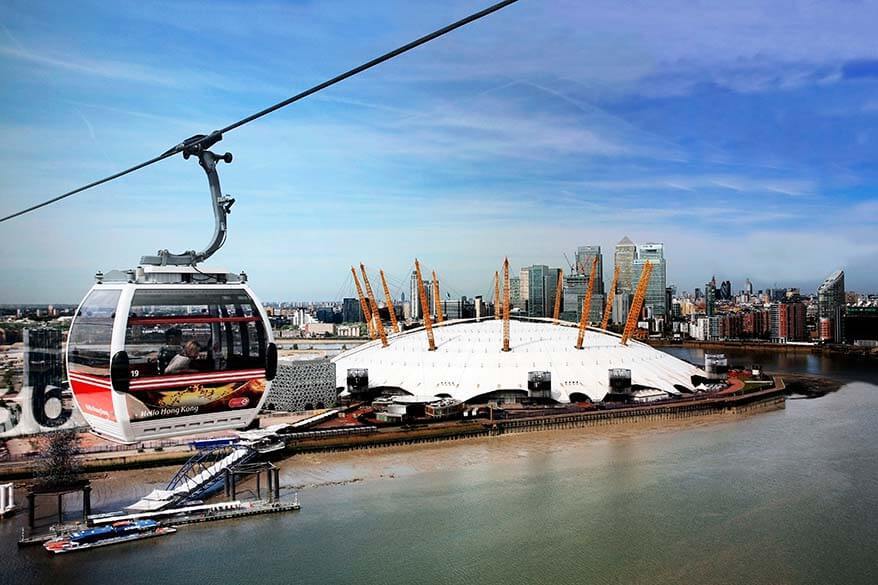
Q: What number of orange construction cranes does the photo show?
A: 11